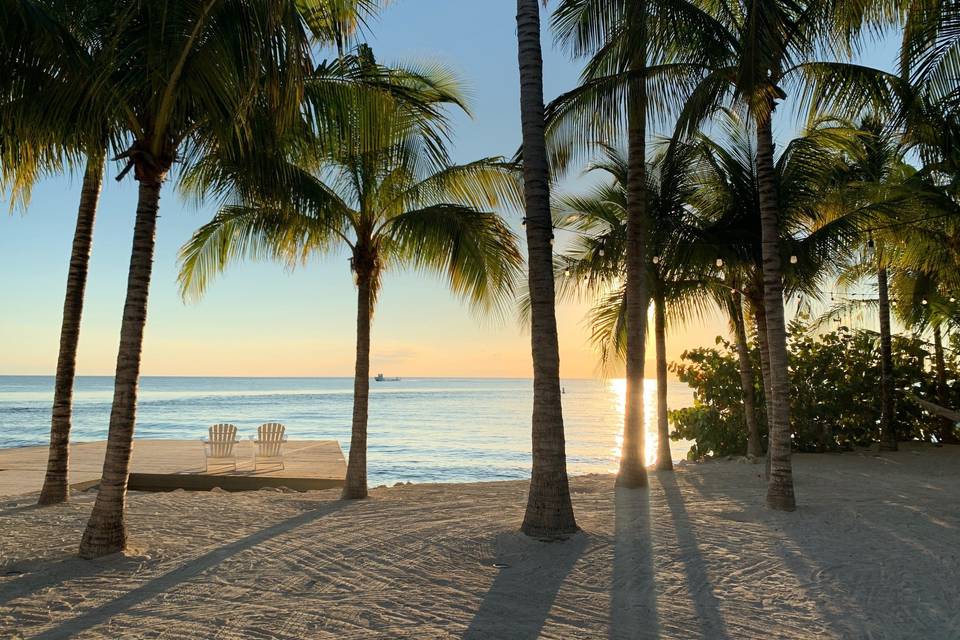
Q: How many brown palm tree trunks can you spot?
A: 11